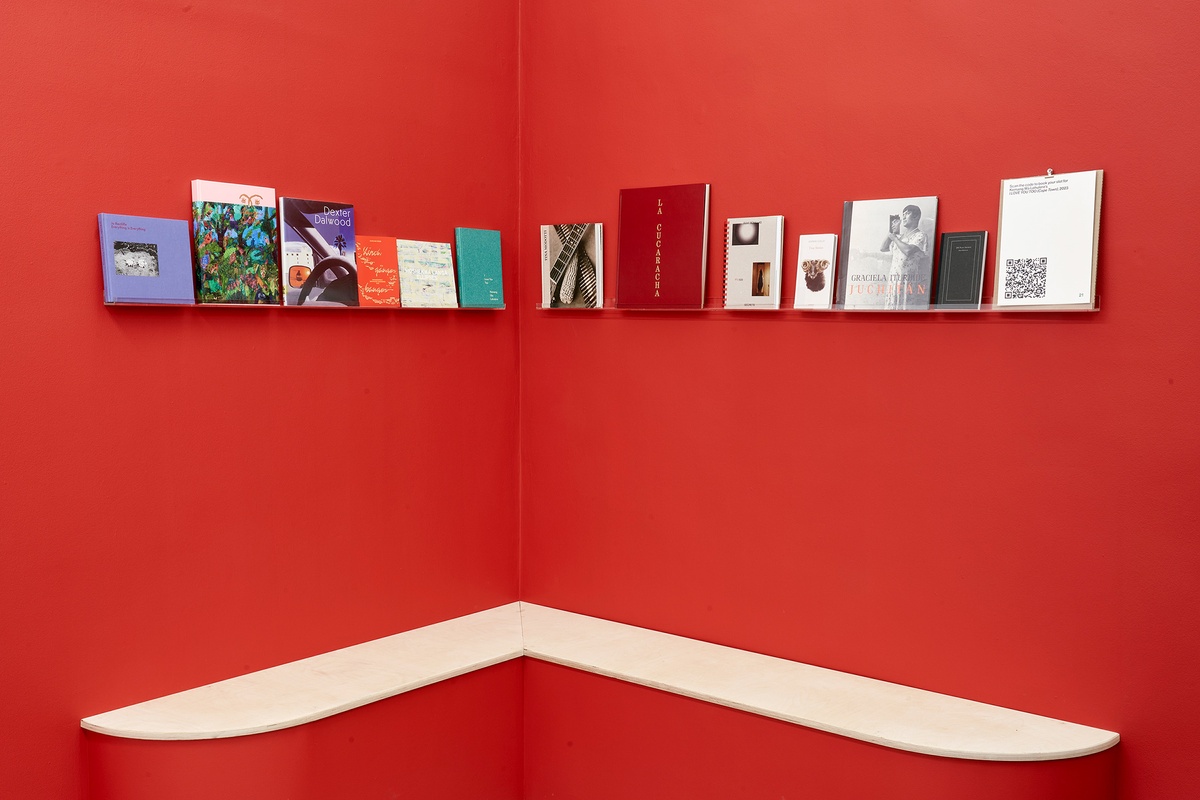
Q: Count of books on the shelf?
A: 12